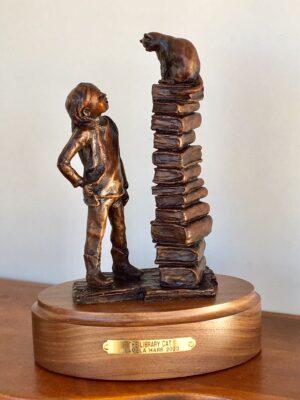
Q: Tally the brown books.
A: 12